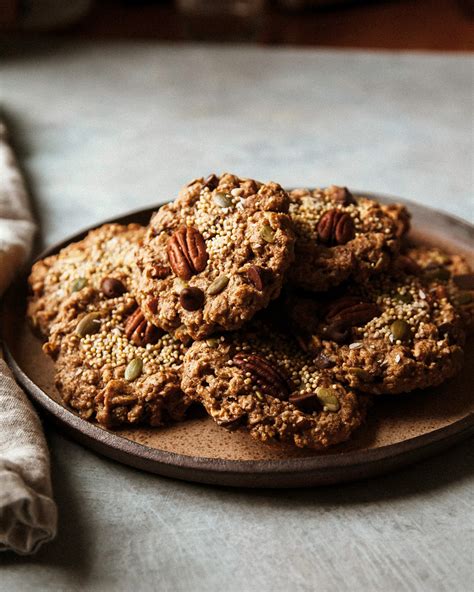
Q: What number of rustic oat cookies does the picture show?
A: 7